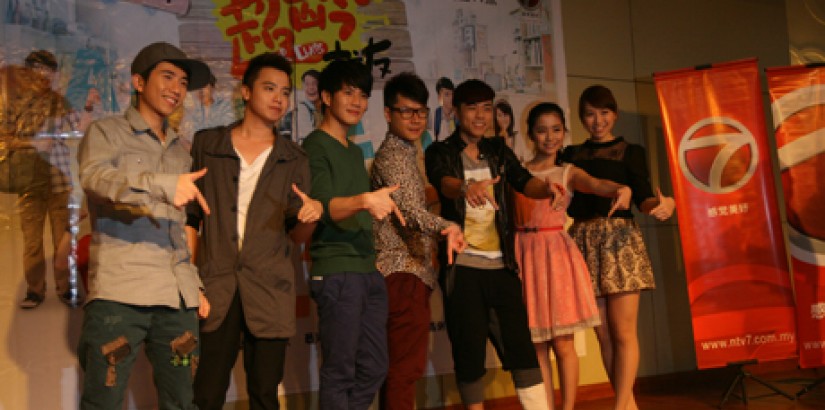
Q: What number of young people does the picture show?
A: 7